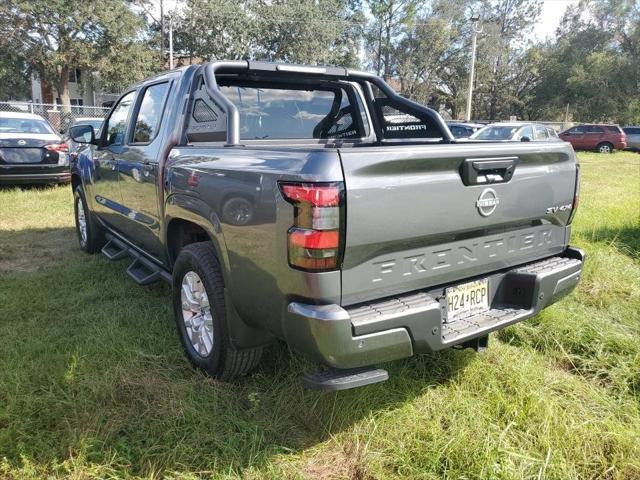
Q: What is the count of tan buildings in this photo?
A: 1